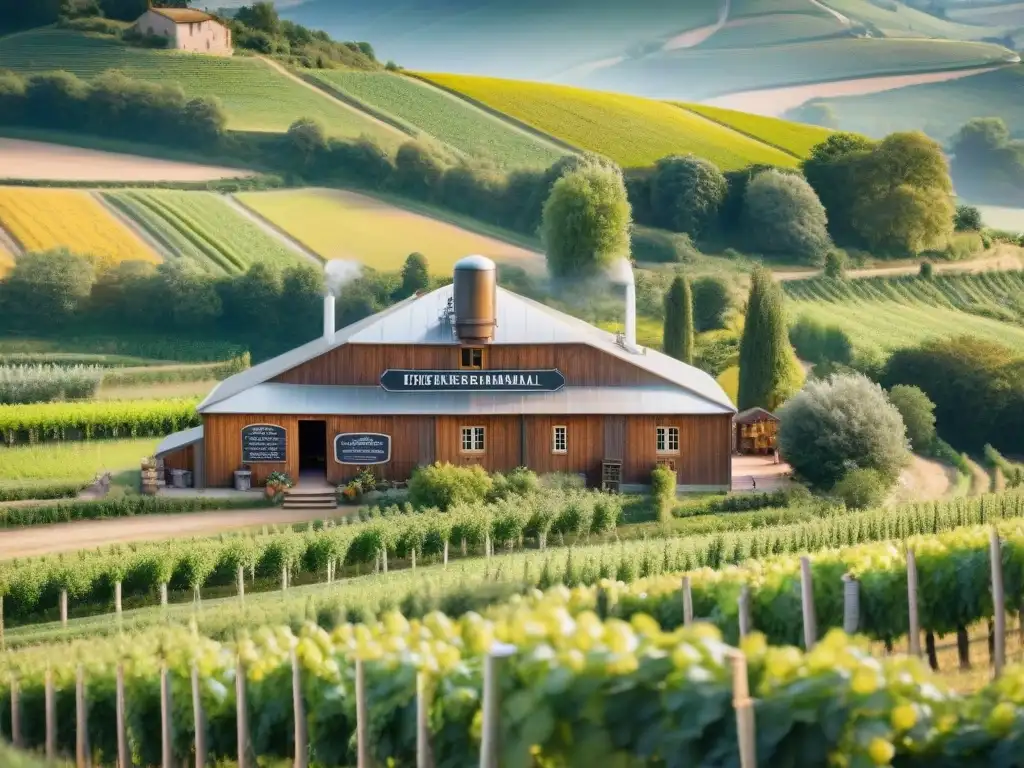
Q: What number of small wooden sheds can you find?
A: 1